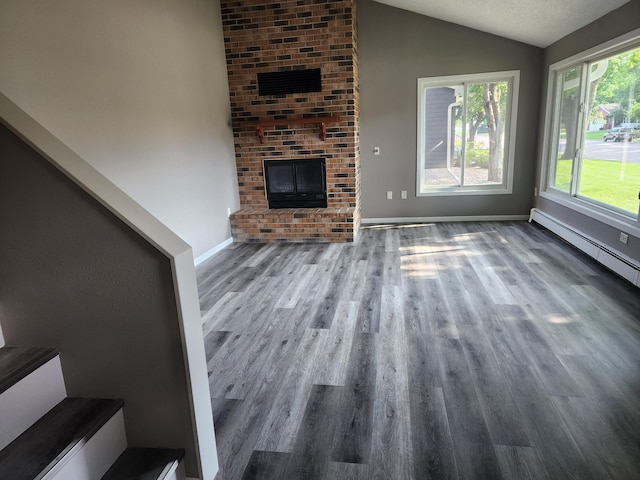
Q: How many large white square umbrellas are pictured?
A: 0